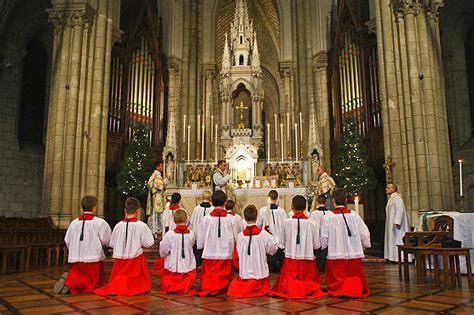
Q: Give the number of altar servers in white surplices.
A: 12